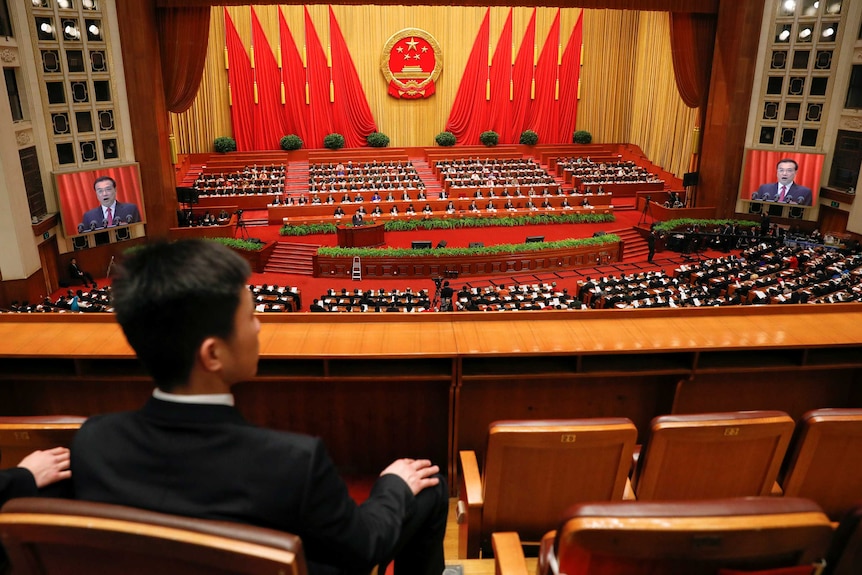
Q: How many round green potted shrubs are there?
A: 8